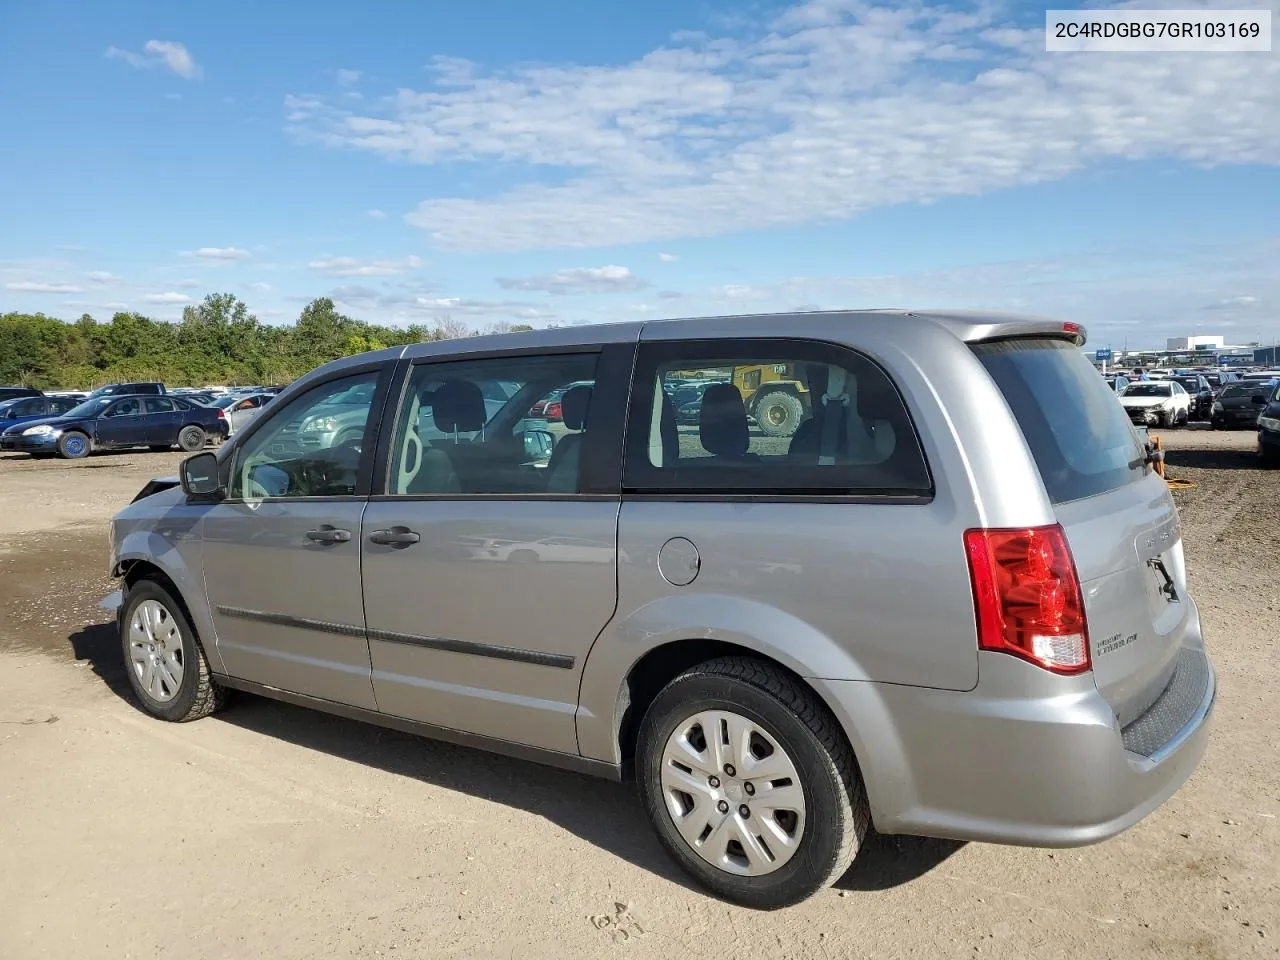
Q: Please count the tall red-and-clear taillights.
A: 1